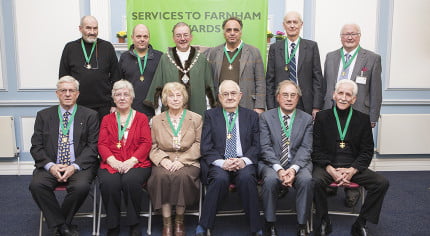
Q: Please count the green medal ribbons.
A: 11